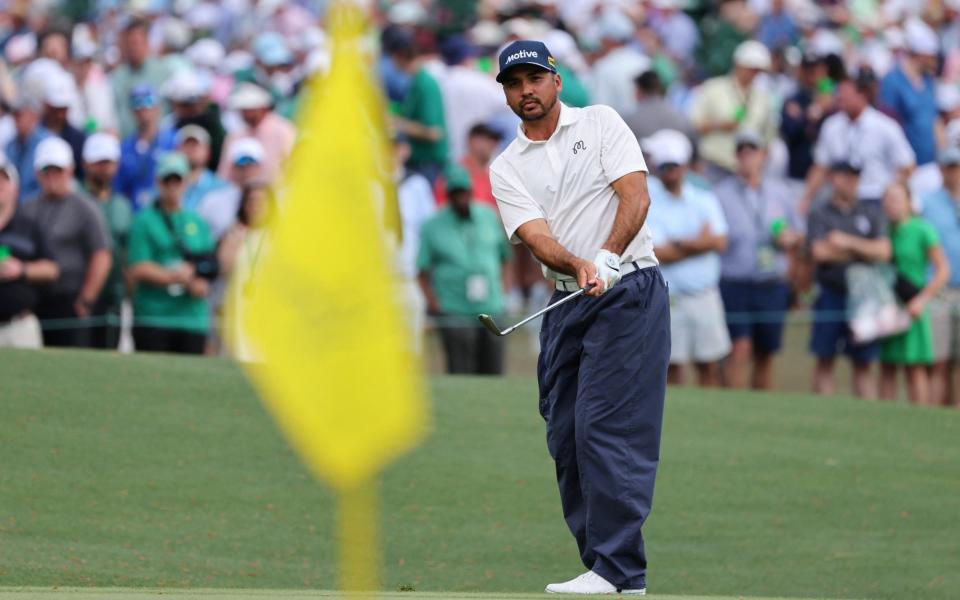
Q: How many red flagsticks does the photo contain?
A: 0